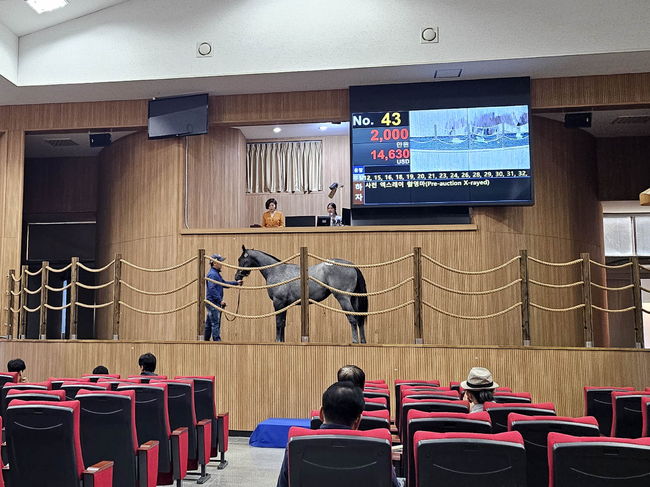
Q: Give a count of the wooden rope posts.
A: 11